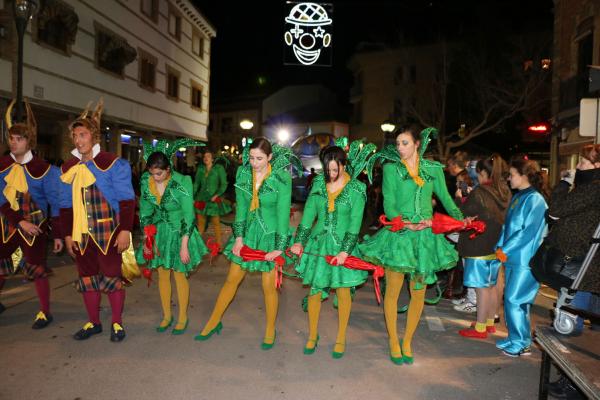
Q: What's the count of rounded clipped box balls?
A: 0